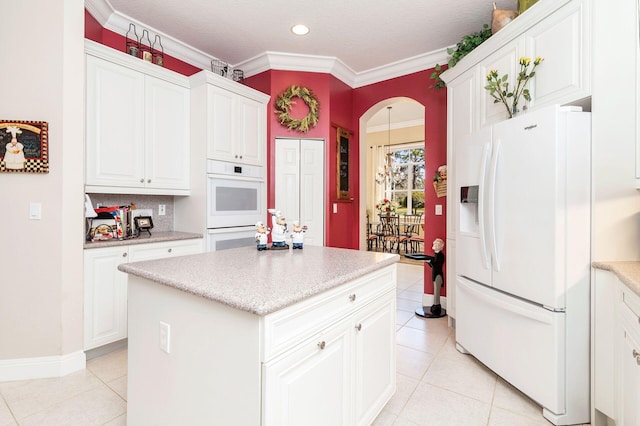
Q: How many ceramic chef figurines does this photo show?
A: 3